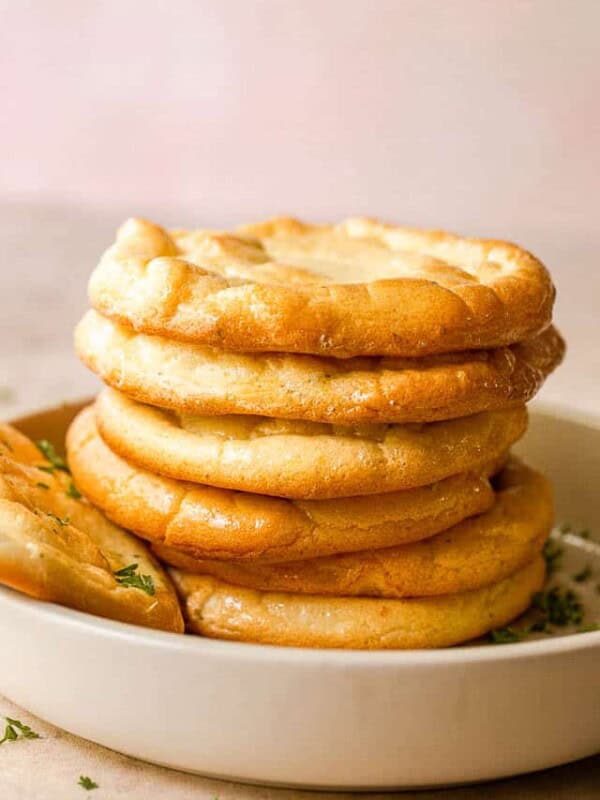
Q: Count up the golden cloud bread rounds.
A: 7